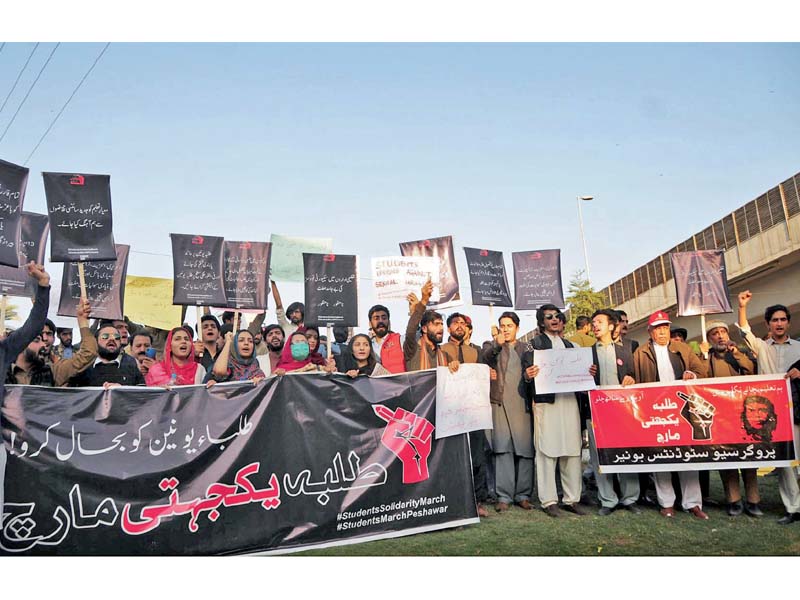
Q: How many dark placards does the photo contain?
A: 11